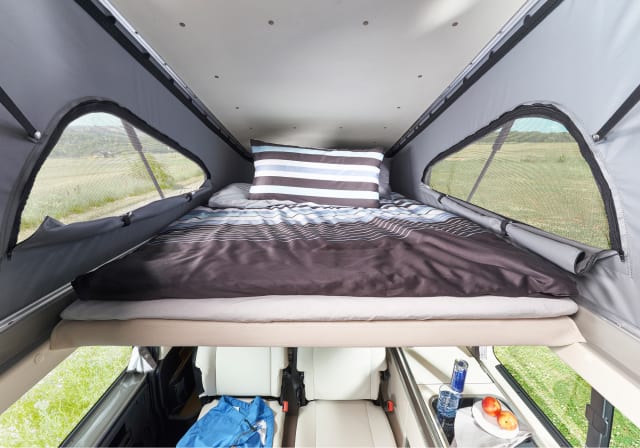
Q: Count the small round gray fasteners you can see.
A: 12